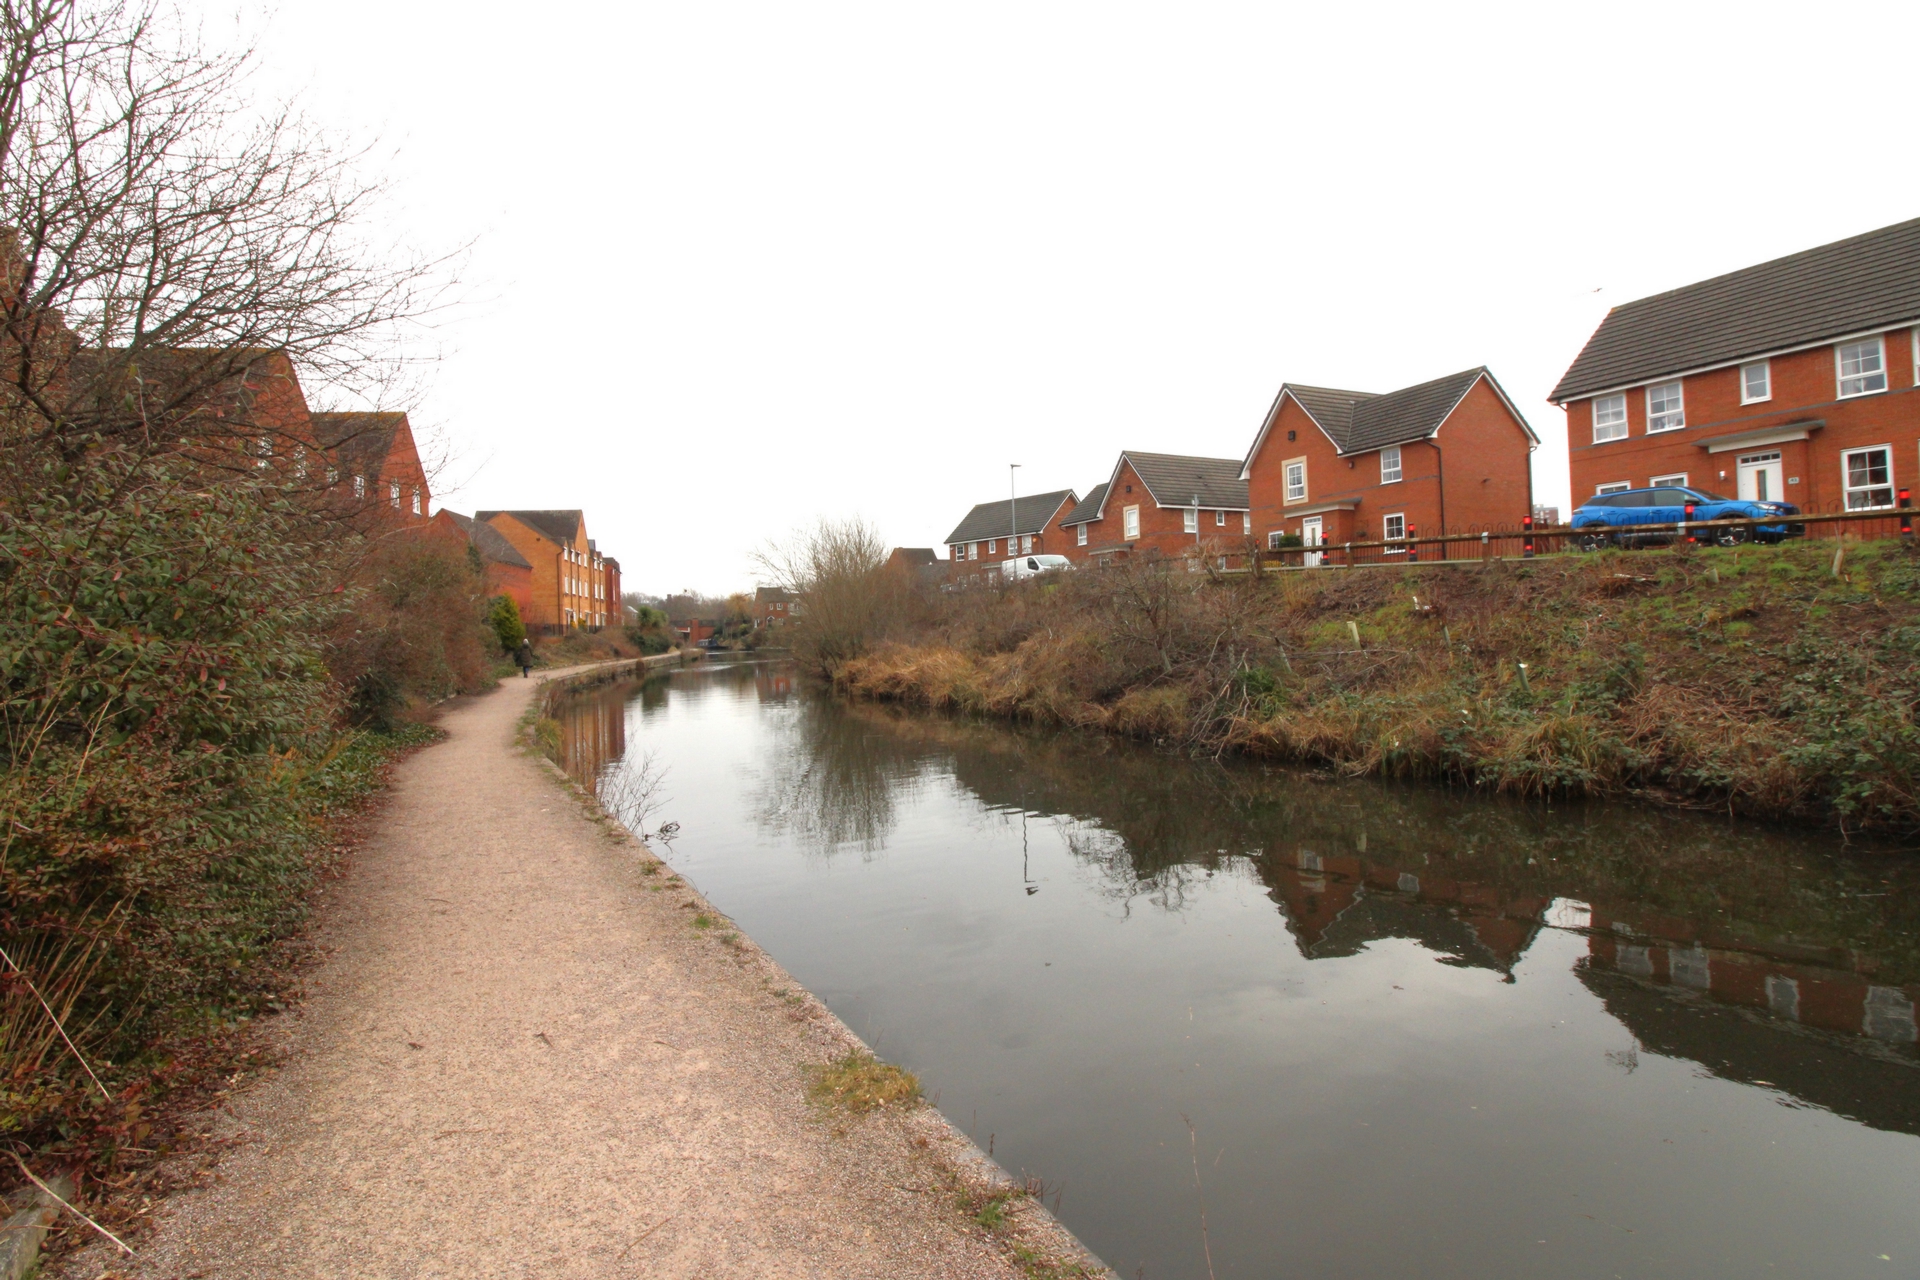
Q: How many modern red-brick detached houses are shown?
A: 4